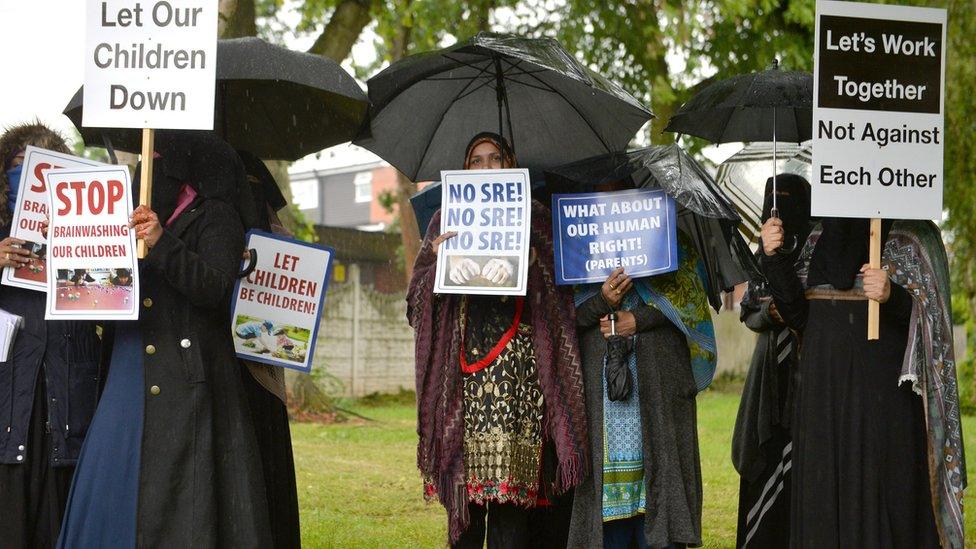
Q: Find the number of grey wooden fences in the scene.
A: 1